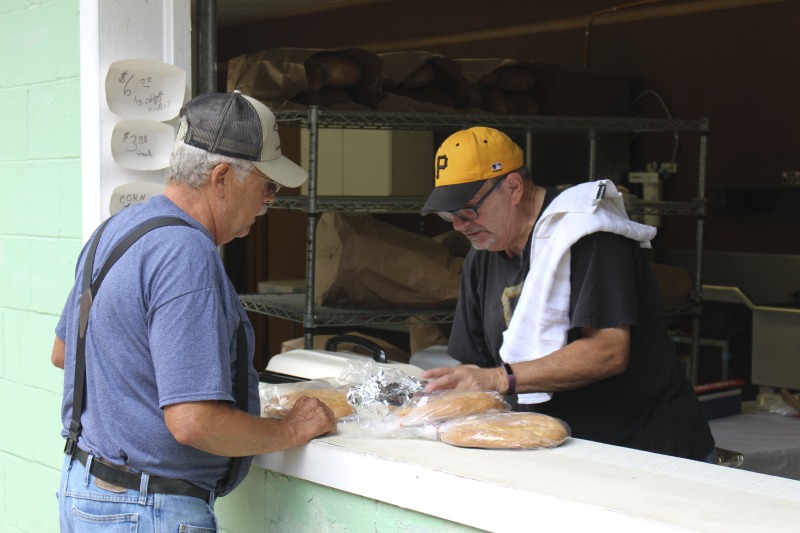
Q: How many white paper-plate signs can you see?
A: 3